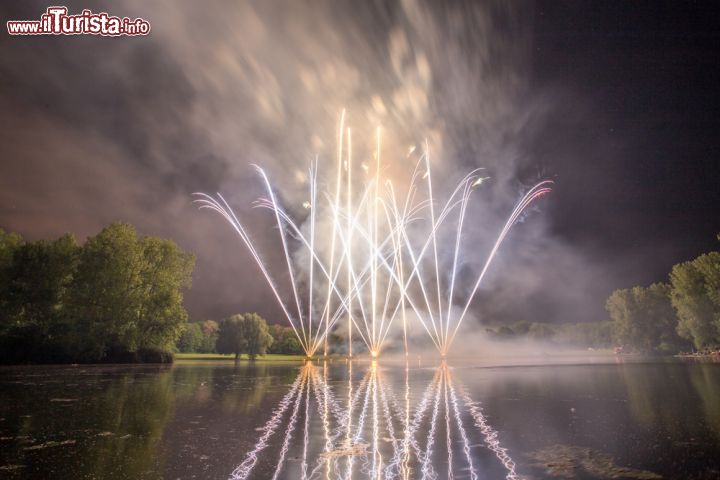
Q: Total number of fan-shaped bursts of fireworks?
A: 3